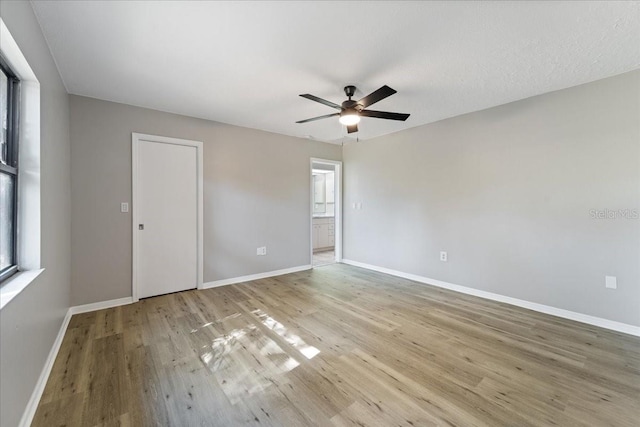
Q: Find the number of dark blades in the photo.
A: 5